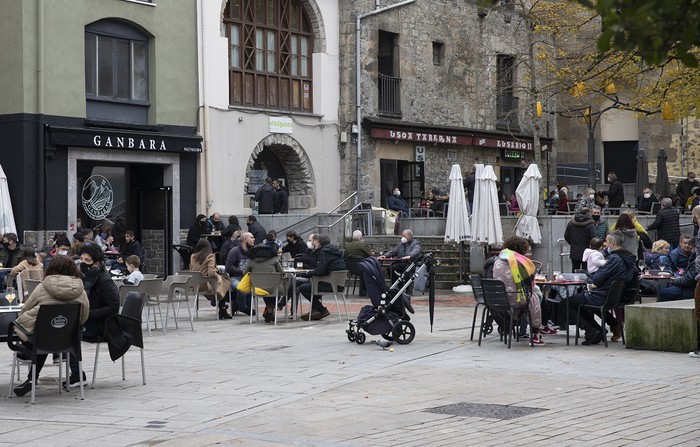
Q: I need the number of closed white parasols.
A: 5